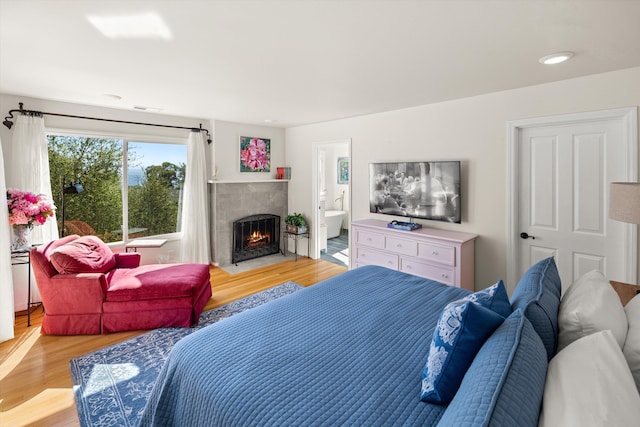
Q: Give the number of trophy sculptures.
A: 0